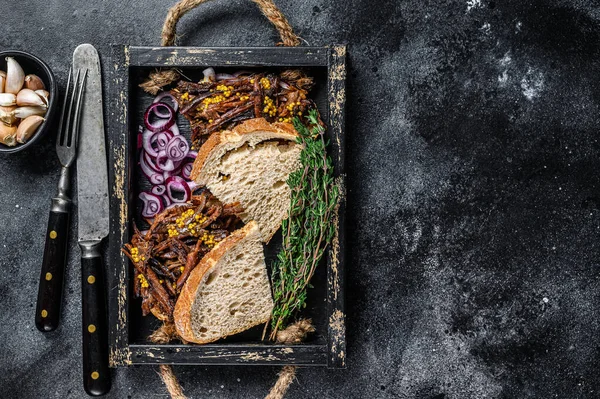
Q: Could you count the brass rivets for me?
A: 6